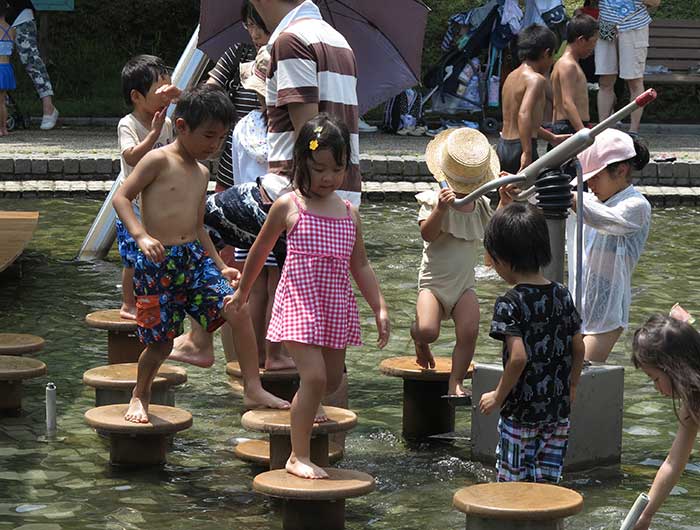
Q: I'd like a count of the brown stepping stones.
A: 11